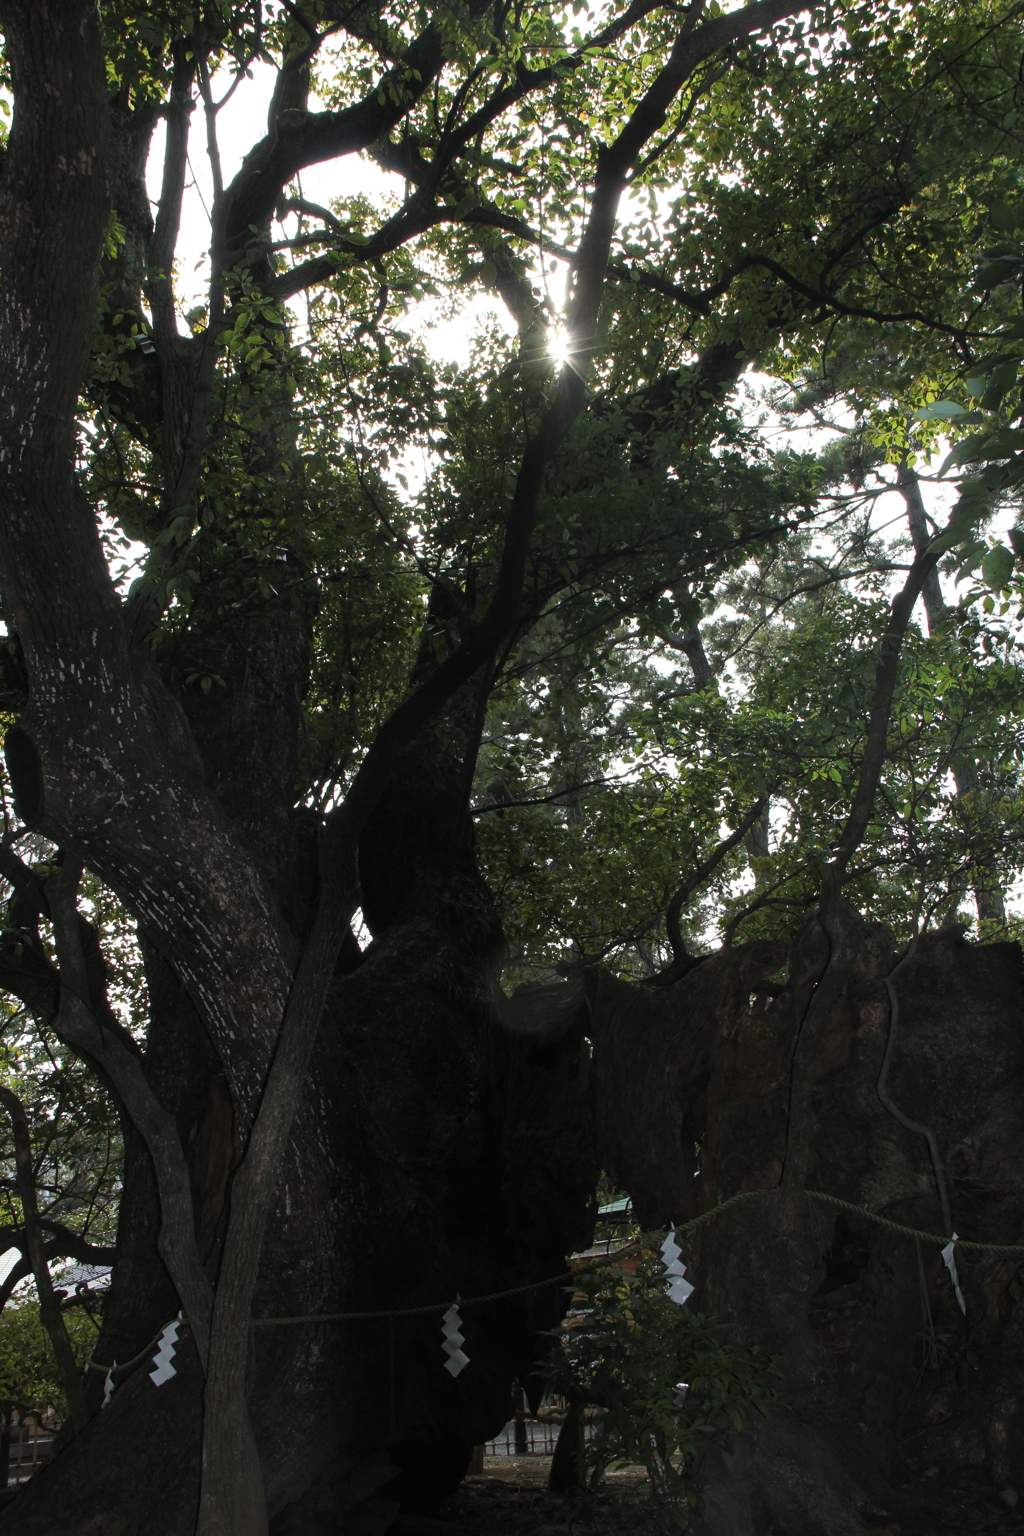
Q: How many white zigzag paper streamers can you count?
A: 5